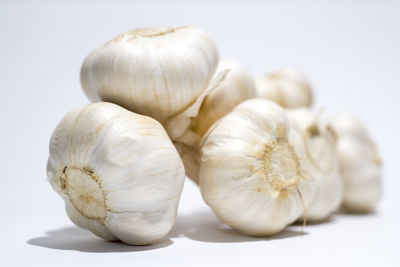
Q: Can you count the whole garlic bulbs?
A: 7